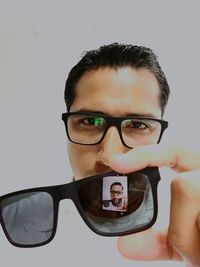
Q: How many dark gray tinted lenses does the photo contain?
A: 2